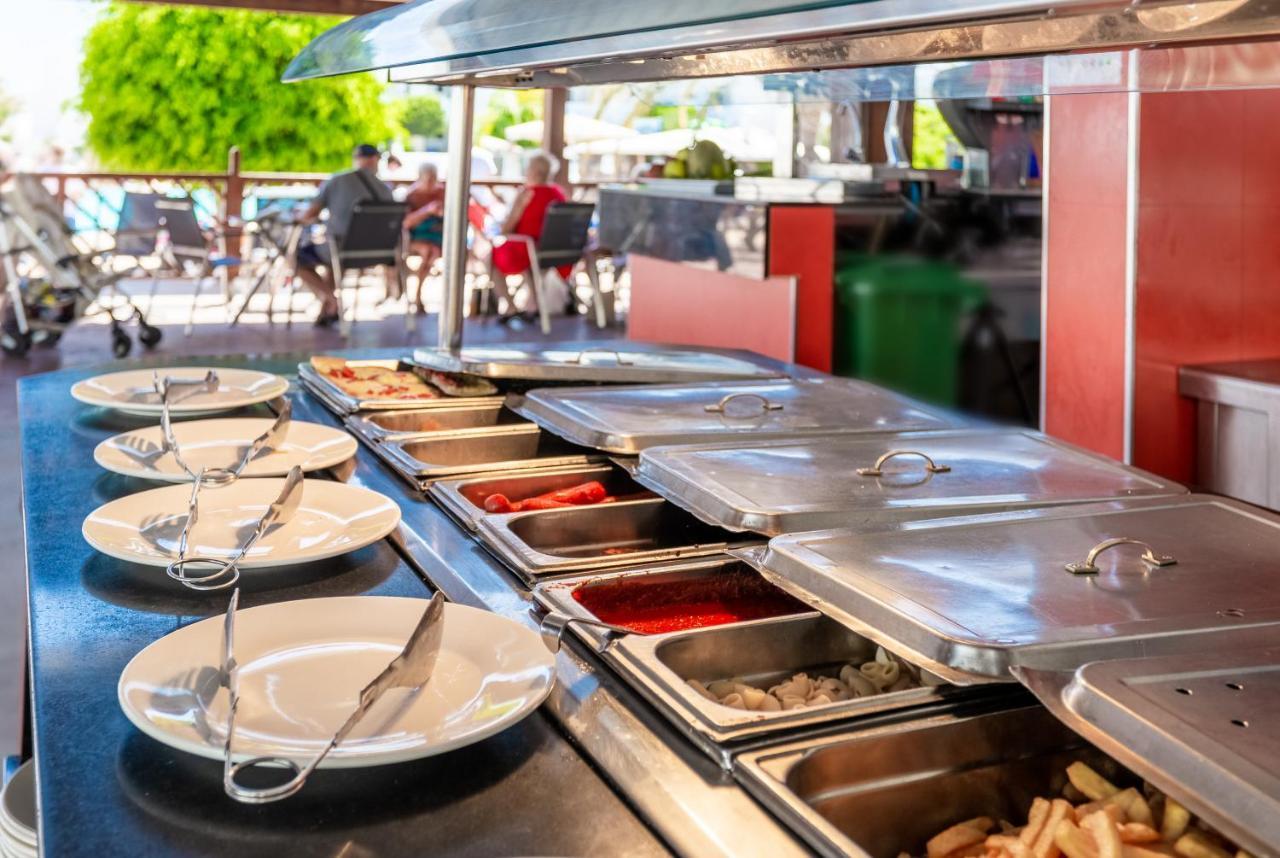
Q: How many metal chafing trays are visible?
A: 8